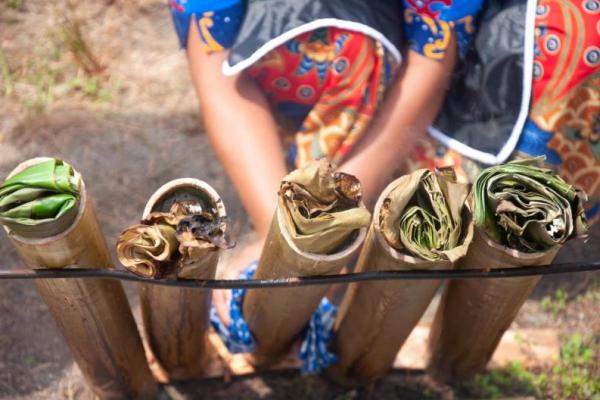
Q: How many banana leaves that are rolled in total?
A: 5